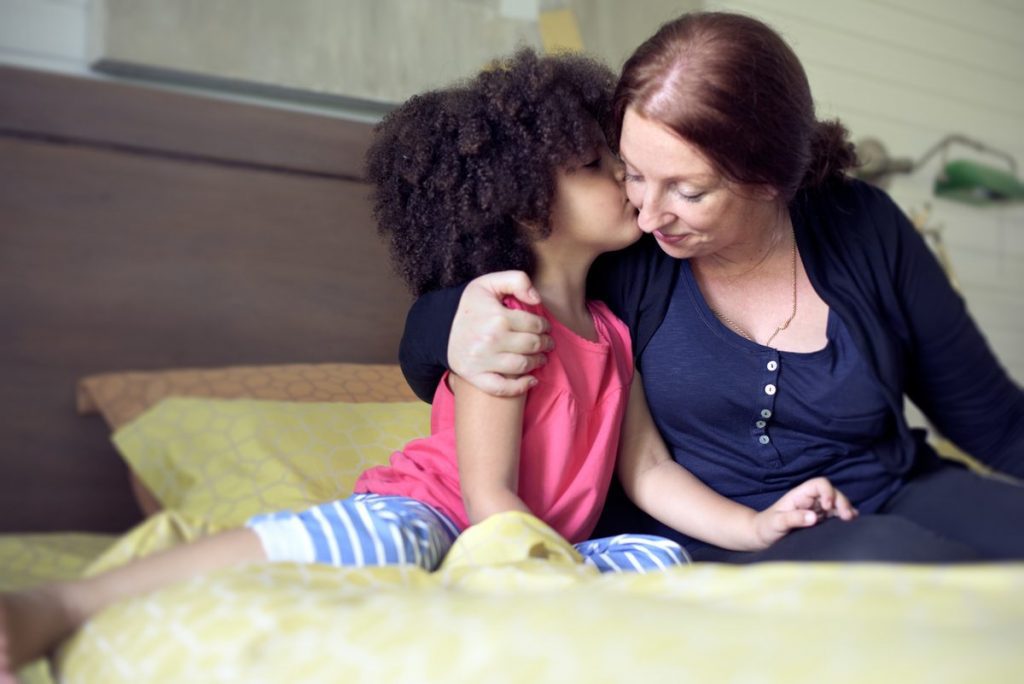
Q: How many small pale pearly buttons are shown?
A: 5